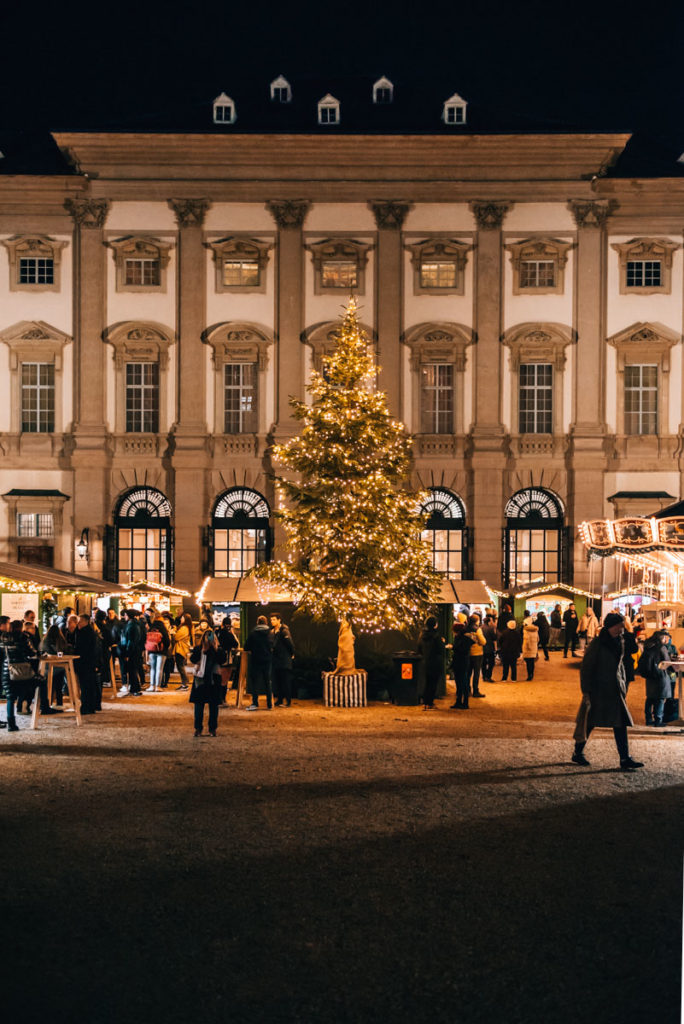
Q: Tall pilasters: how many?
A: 6